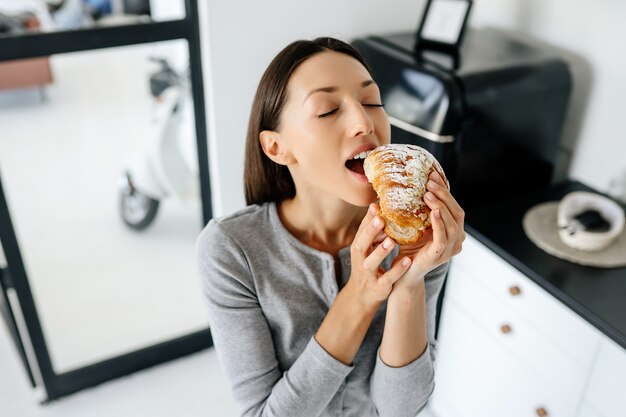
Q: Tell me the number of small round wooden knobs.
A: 3